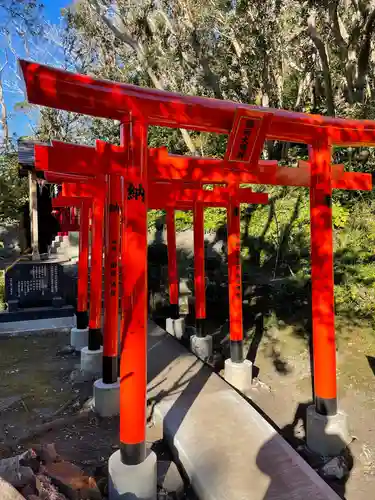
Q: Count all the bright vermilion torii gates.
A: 4